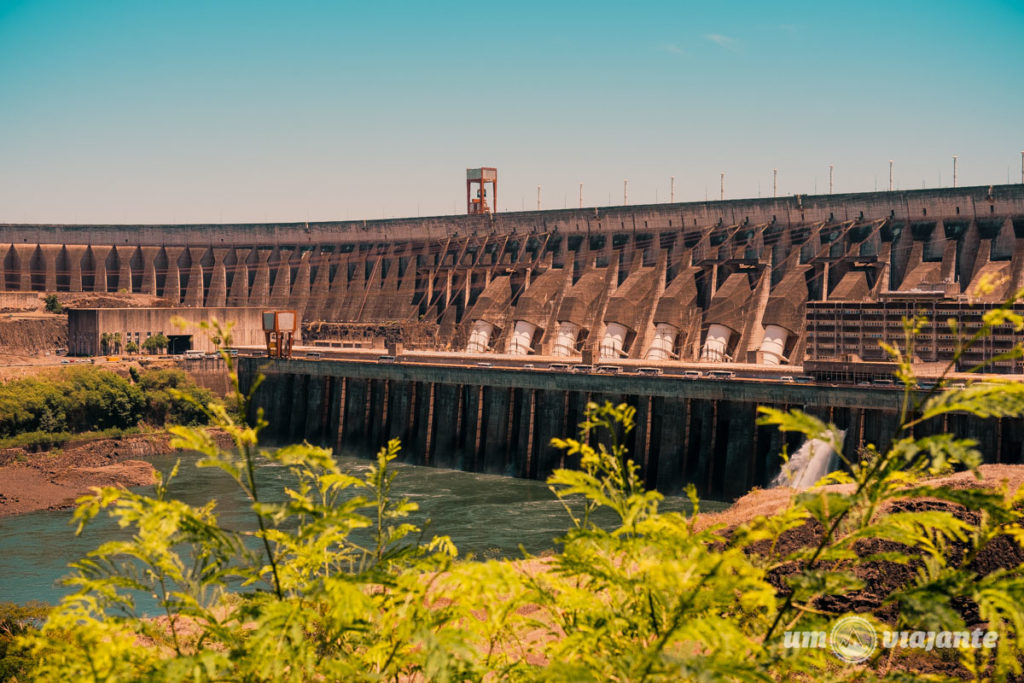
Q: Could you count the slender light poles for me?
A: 10